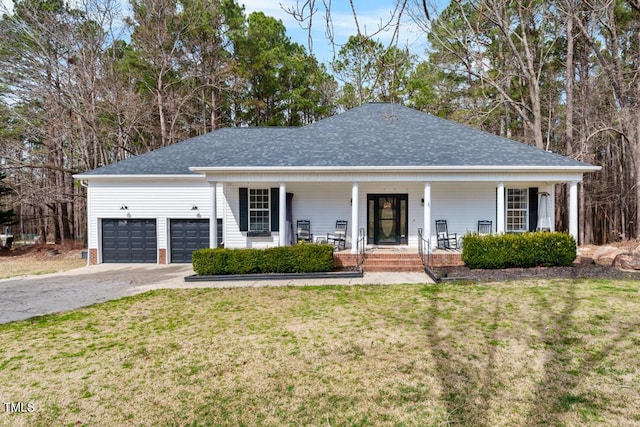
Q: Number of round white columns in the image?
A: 6